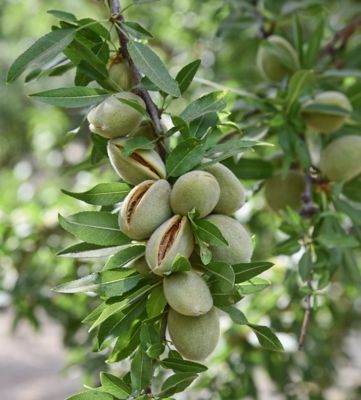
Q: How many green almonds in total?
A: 14